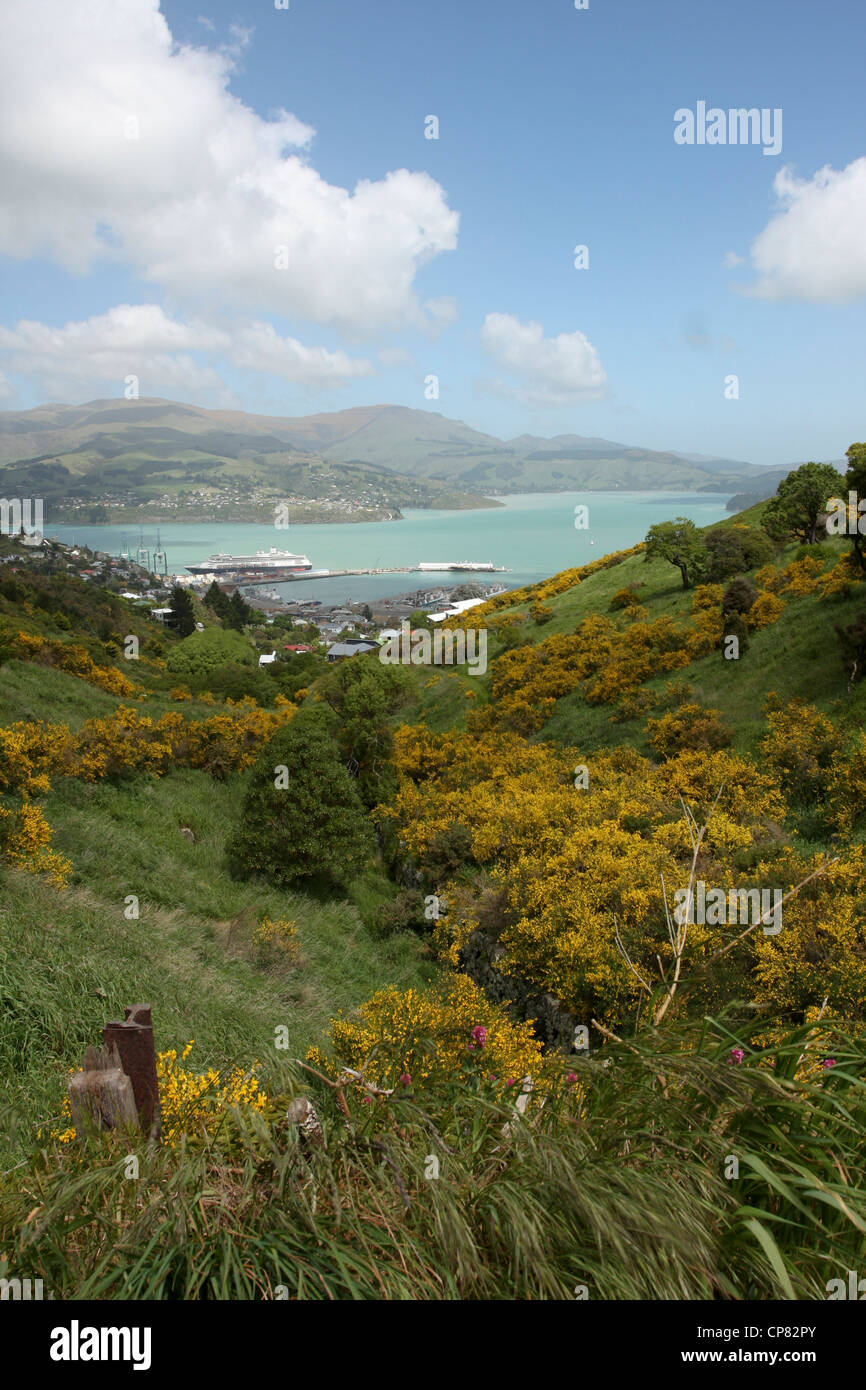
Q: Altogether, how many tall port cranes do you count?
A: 3